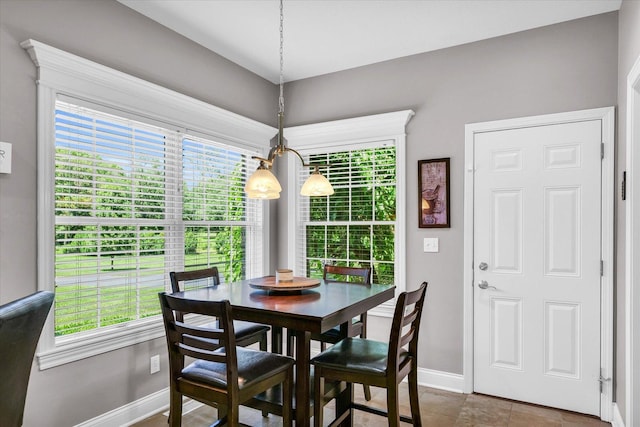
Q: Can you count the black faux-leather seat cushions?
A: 4